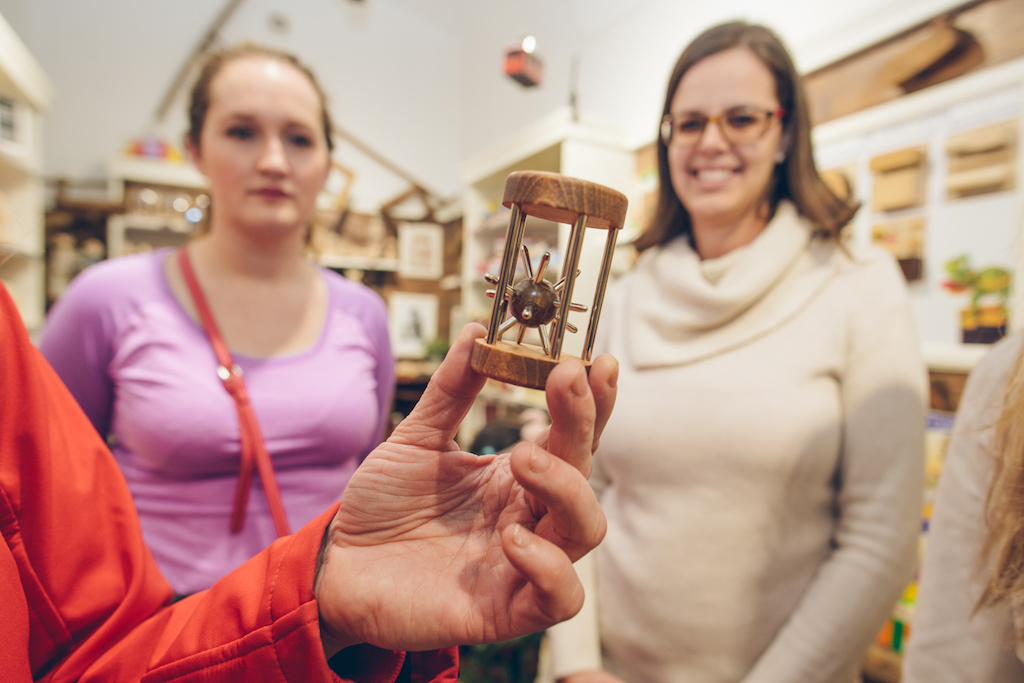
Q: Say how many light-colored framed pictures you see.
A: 2